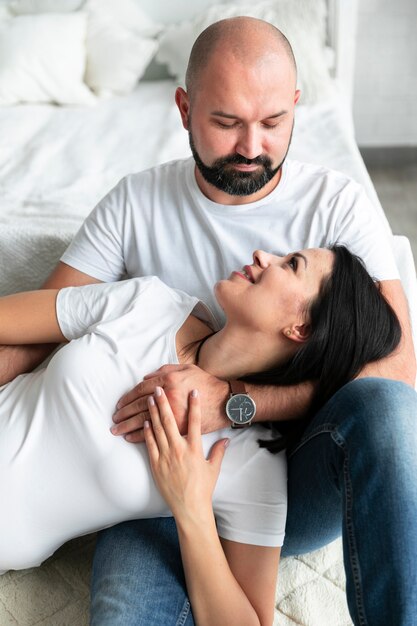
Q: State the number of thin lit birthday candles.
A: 0